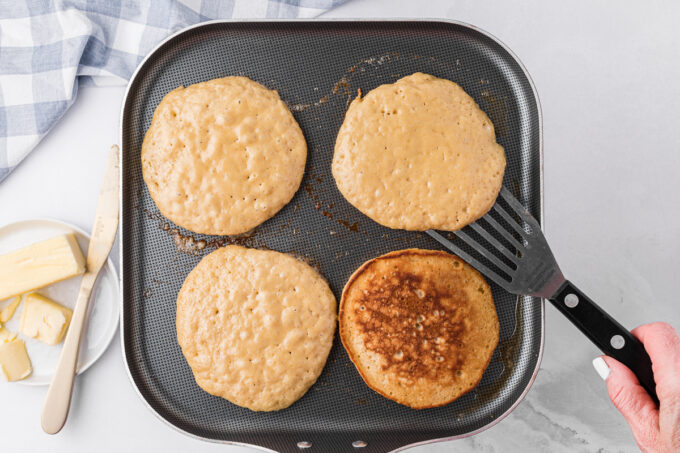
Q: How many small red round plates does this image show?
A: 0